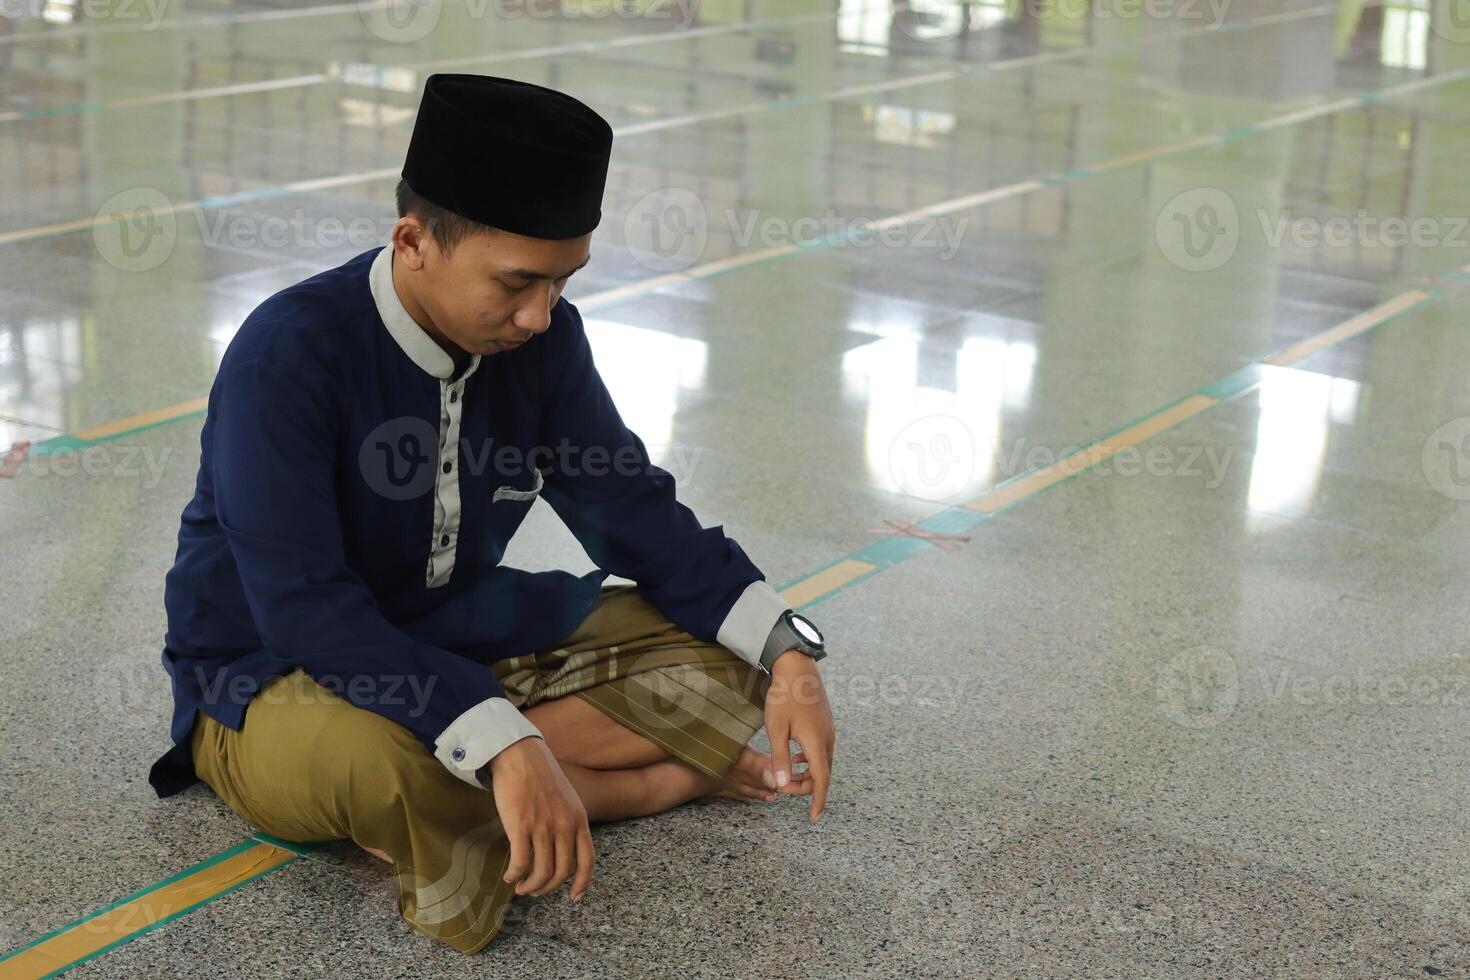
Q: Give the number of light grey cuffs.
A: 2